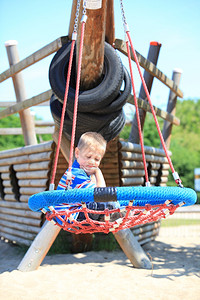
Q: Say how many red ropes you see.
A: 4